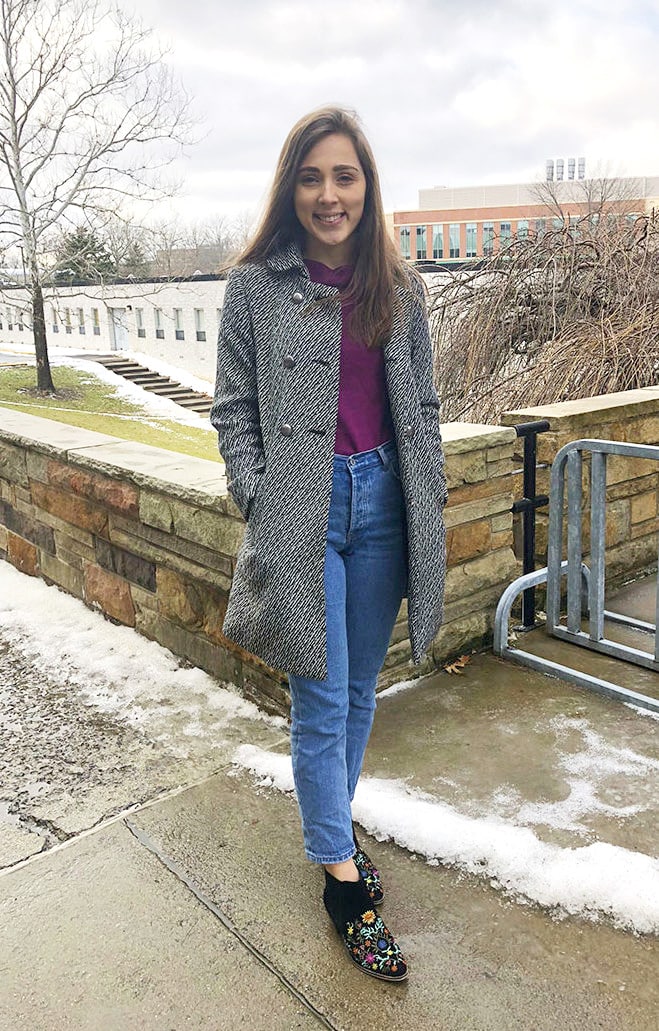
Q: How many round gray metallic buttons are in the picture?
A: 4